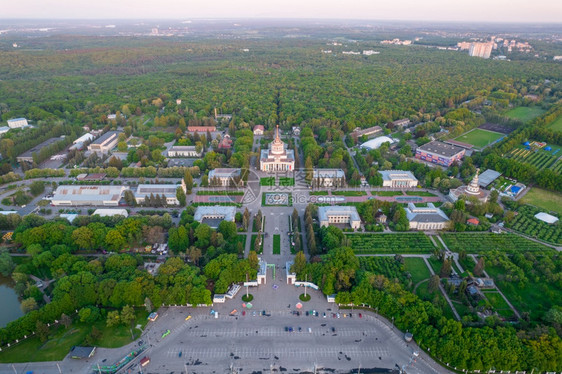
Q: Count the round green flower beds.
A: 2